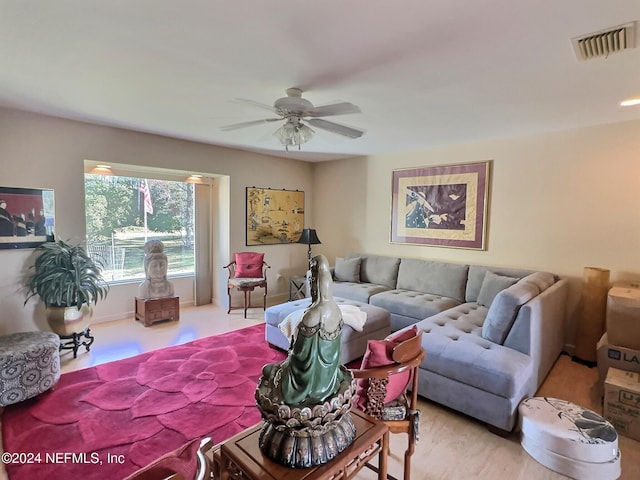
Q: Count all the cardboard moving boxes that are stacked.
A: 3